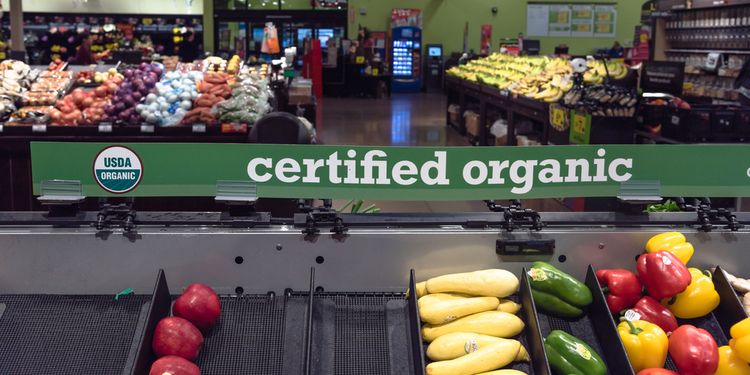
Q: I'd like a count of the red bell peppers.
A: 5